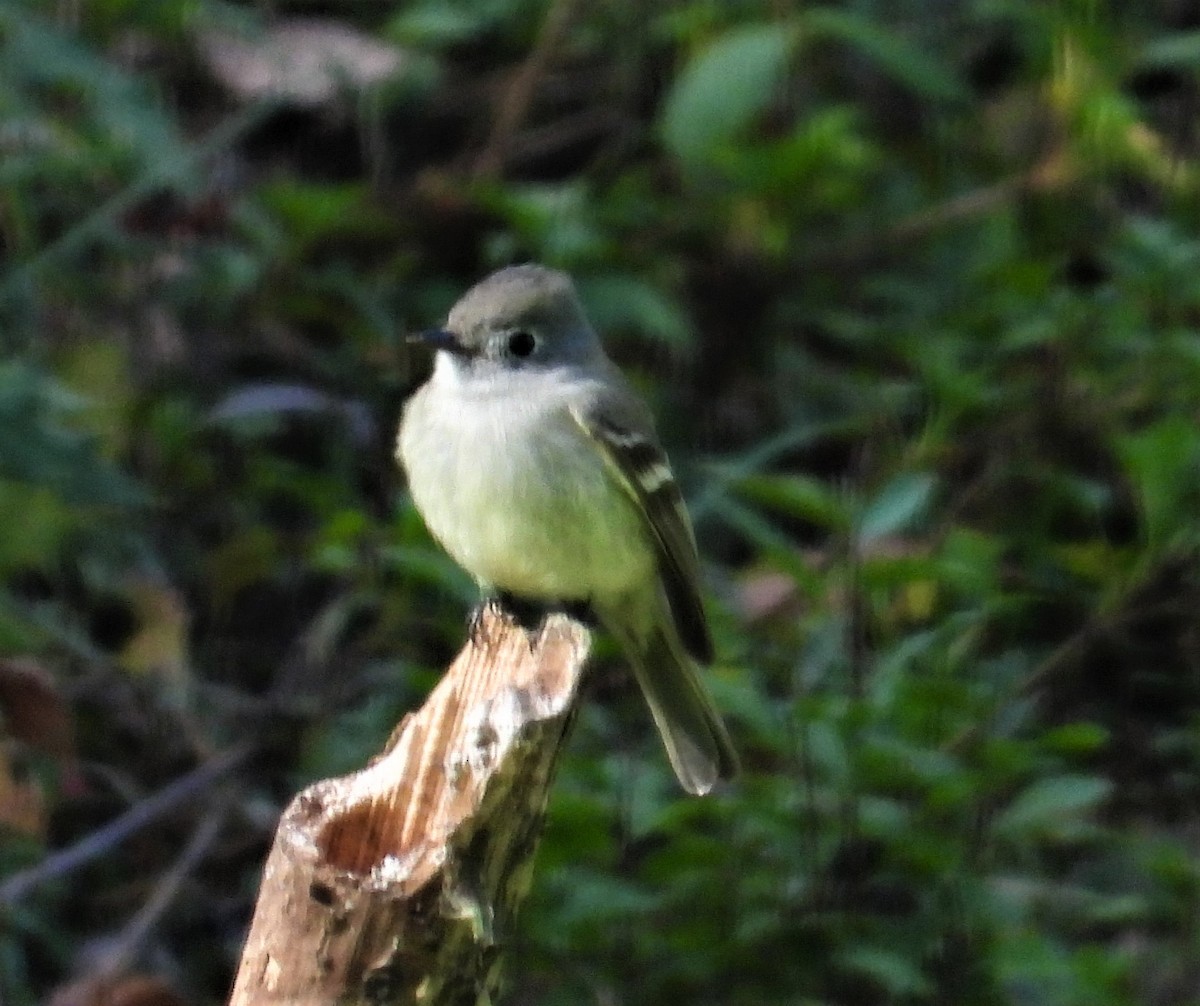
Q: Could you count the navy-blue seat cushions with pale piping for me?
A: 0